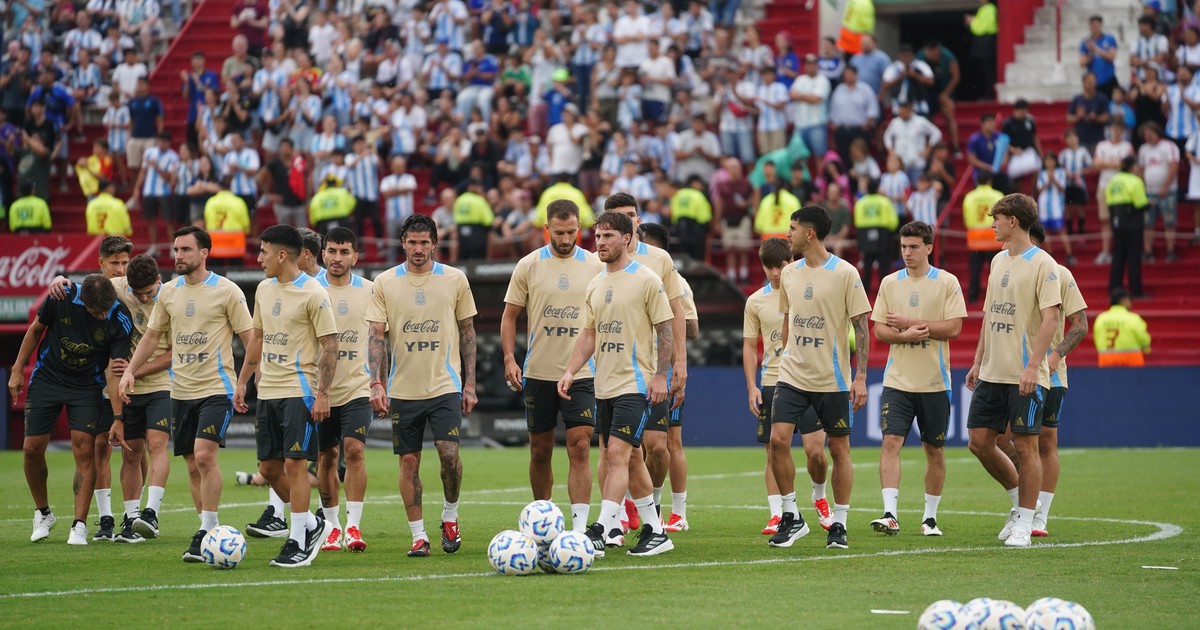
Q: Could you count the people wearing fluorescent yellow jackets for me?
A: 14